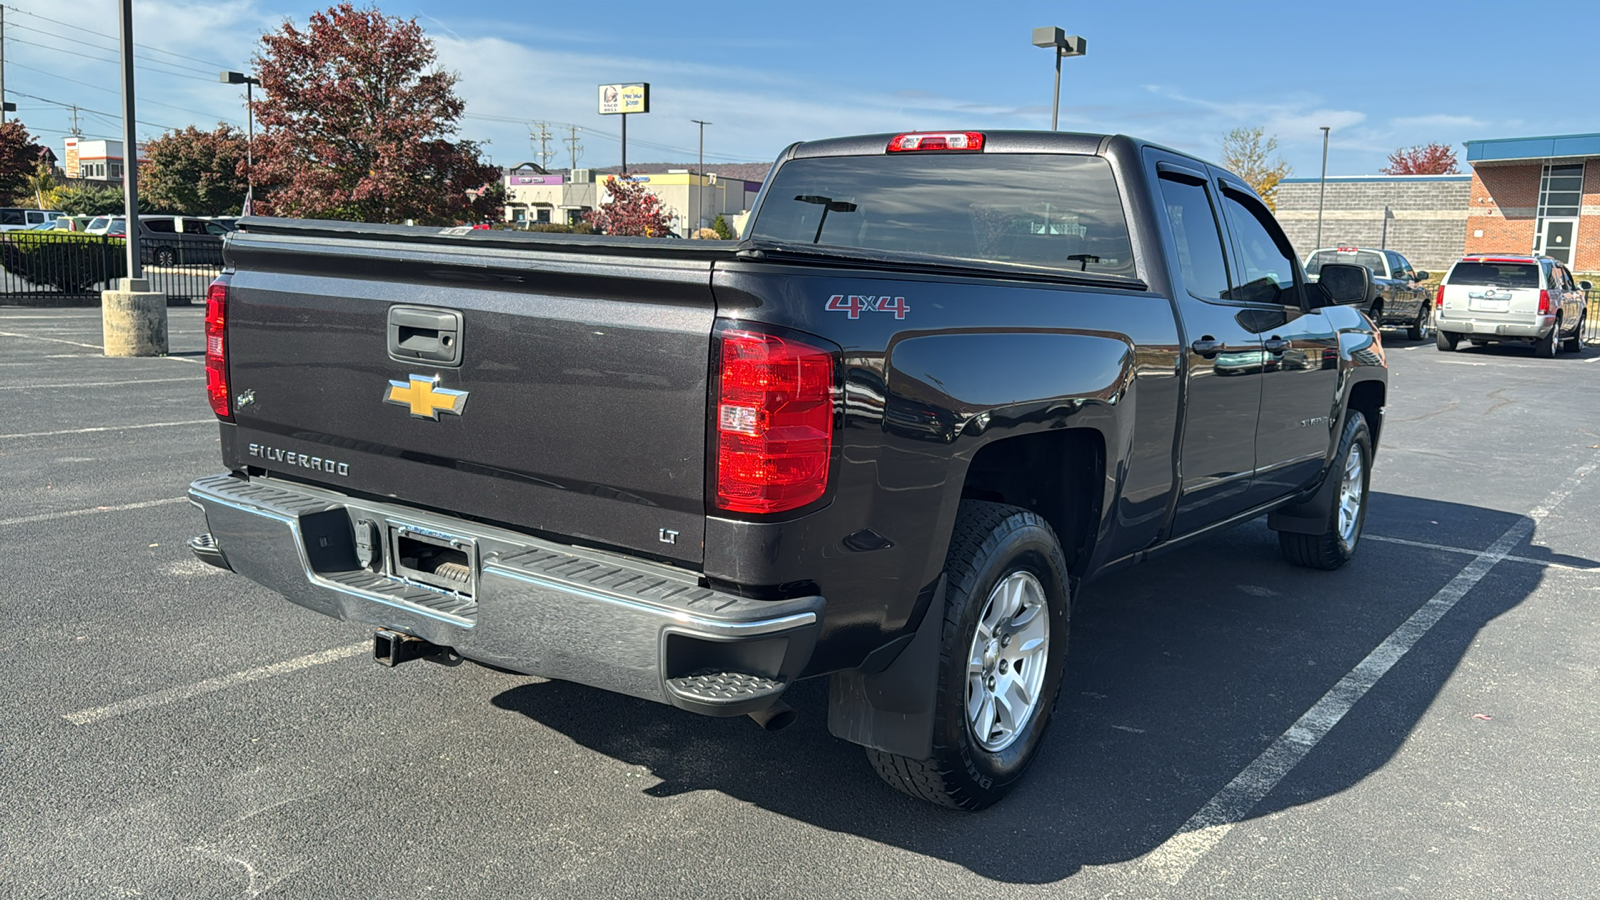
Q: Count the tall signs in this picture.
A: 1